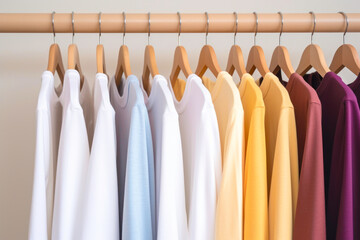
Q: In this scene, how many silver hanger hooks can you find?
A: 12